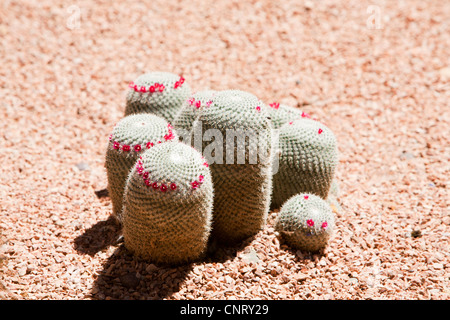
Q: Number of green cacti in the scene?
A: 8